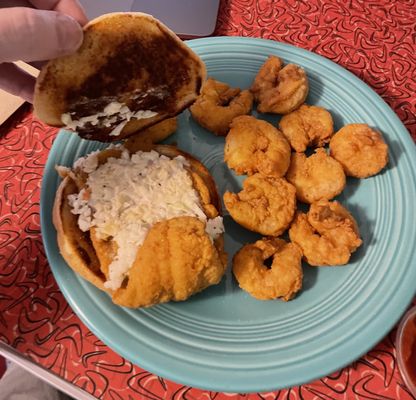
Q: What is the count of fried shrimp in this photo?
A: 9